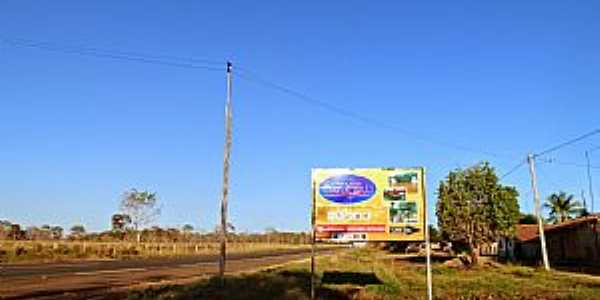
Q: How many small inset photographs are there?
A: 3